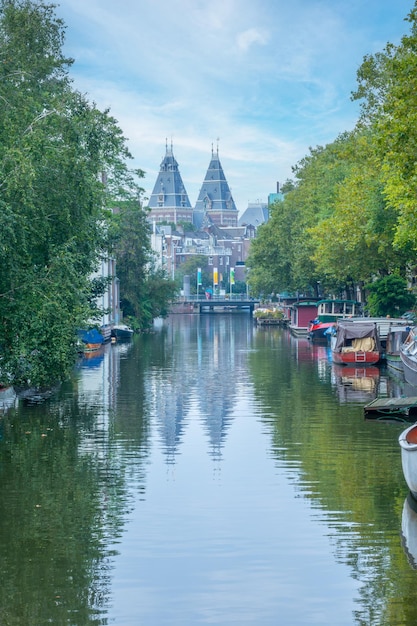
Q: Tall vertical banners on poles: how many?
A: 3